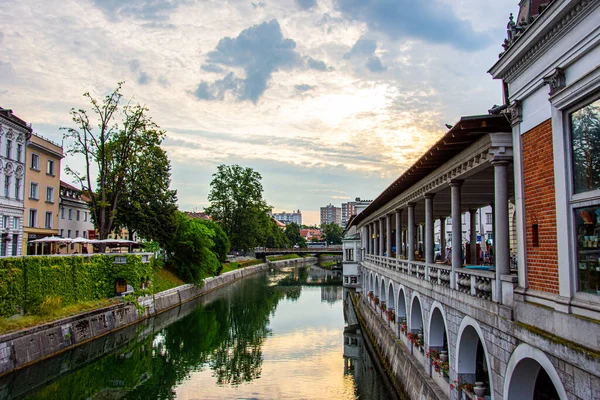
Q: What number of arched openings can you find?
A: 9